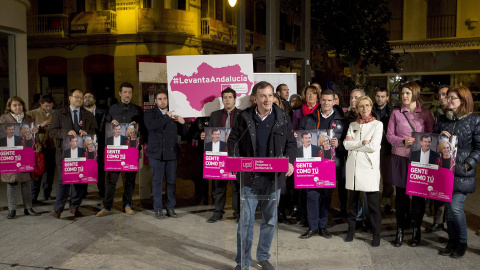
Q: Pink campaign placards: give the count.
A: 6